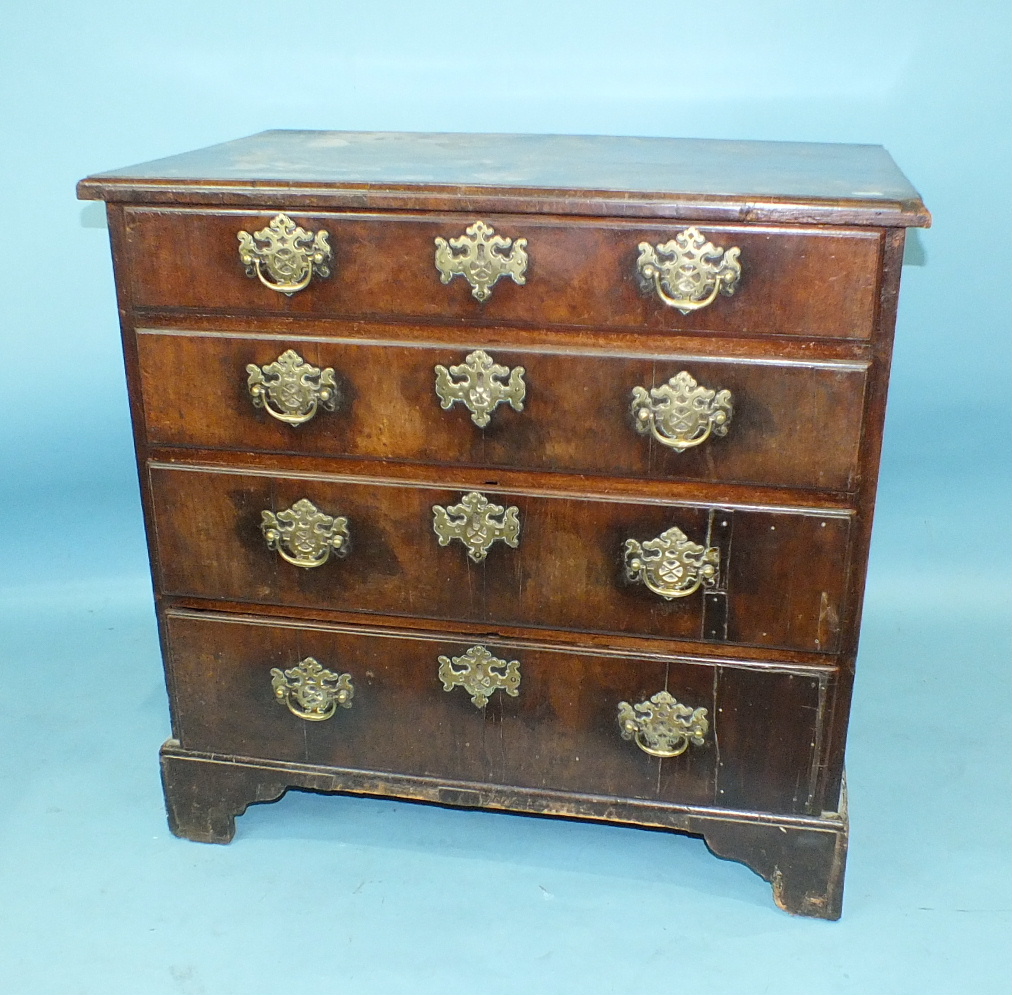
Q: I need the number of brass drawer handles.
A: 8